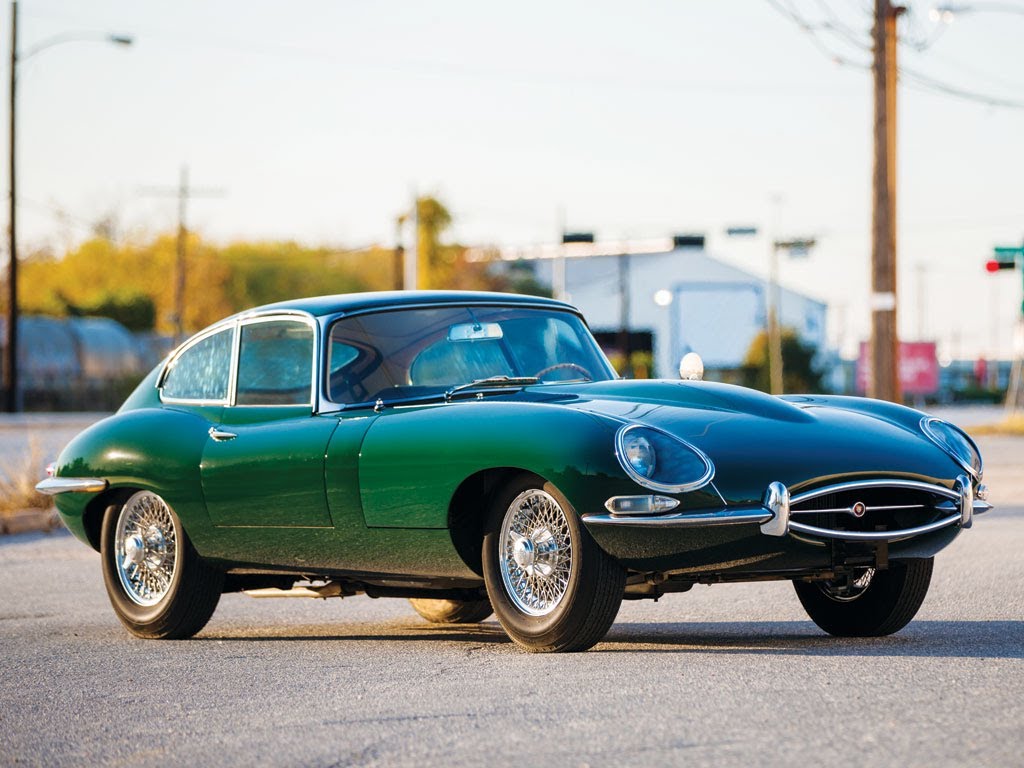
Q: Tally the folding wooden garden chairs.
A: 0